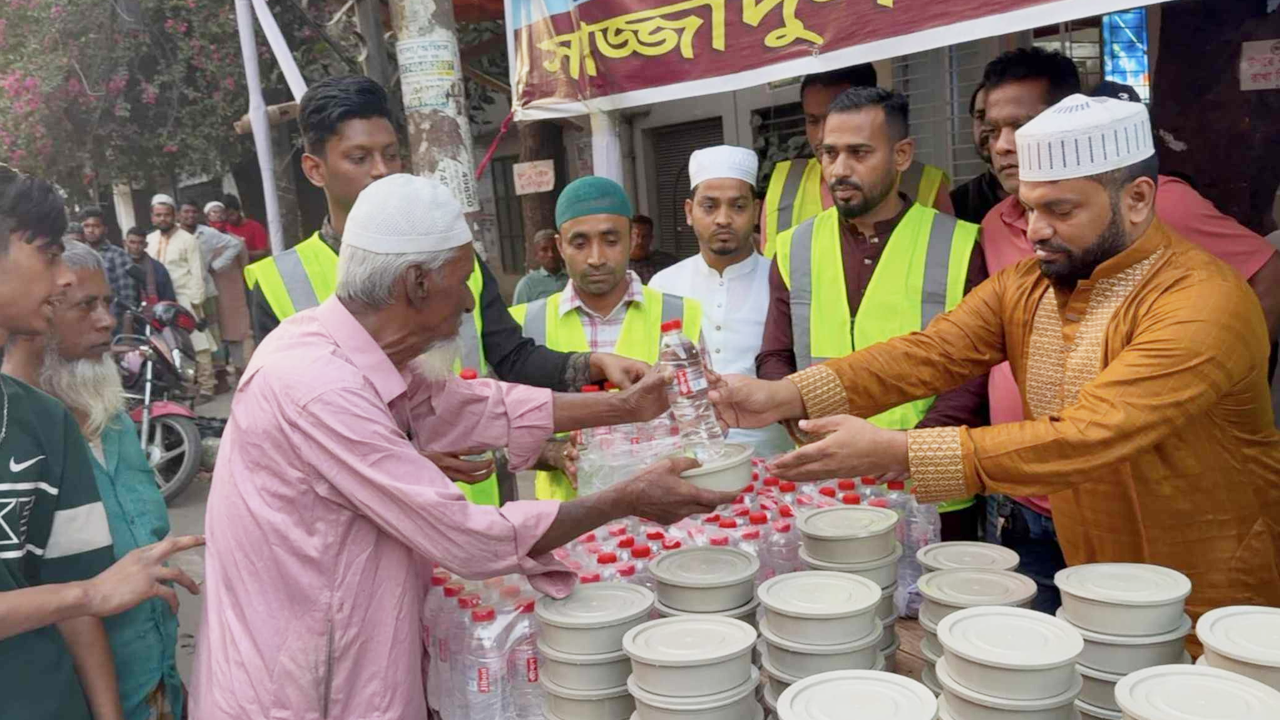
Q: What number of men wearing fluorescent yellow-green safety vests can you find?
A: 4